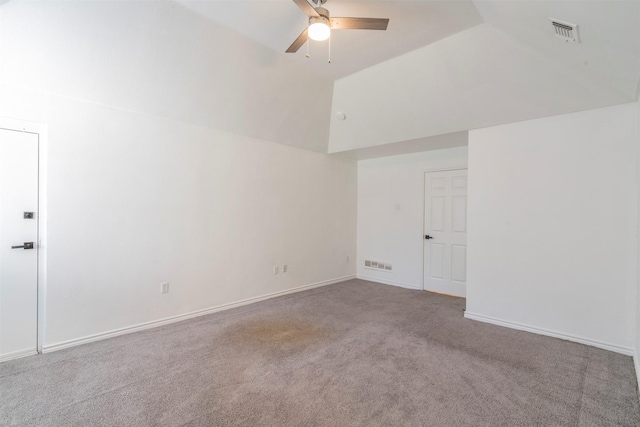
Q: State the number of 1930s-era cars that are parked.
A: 0